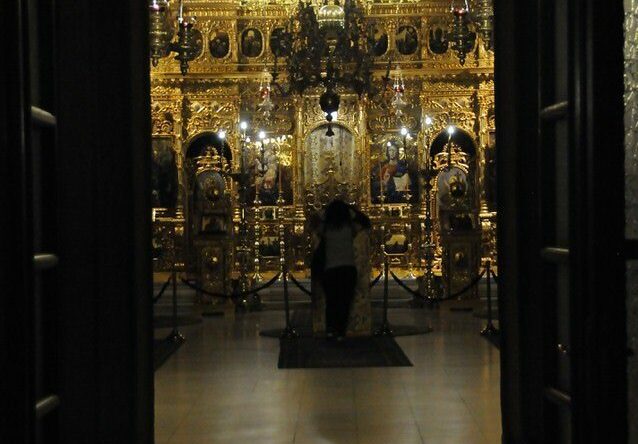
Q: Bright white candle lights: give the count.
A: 6